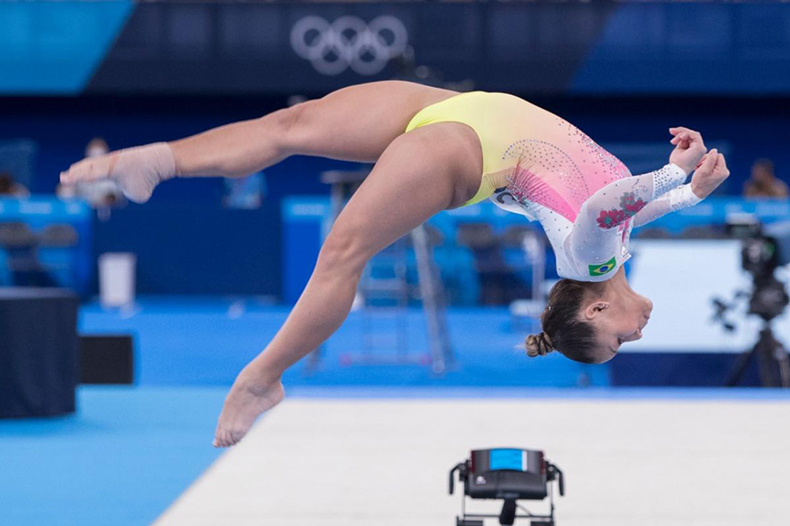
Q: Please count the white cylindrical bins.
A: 1